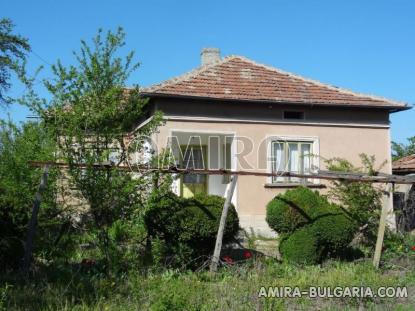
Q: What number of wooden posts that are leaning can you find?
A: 3